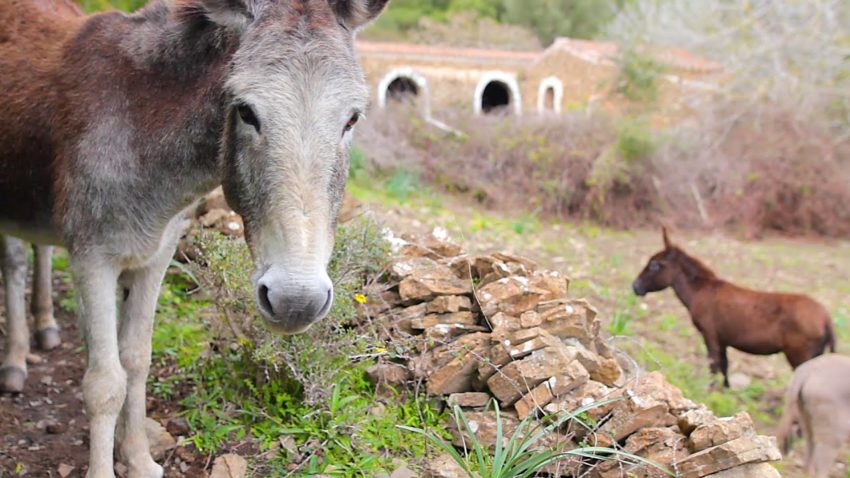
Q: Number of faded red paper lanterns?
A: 0